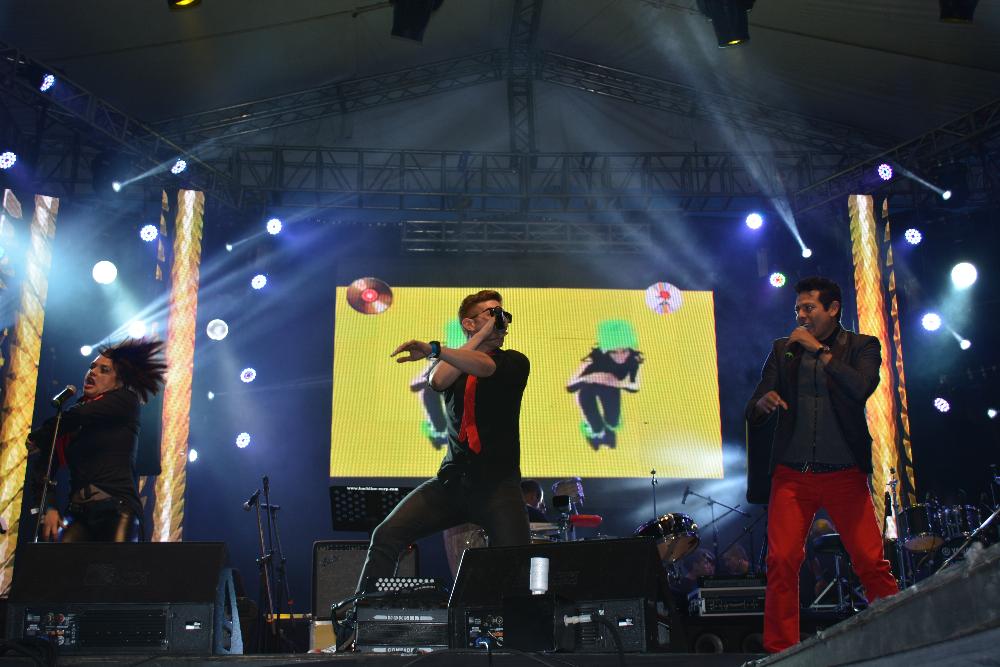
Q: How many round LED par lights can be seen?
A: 14